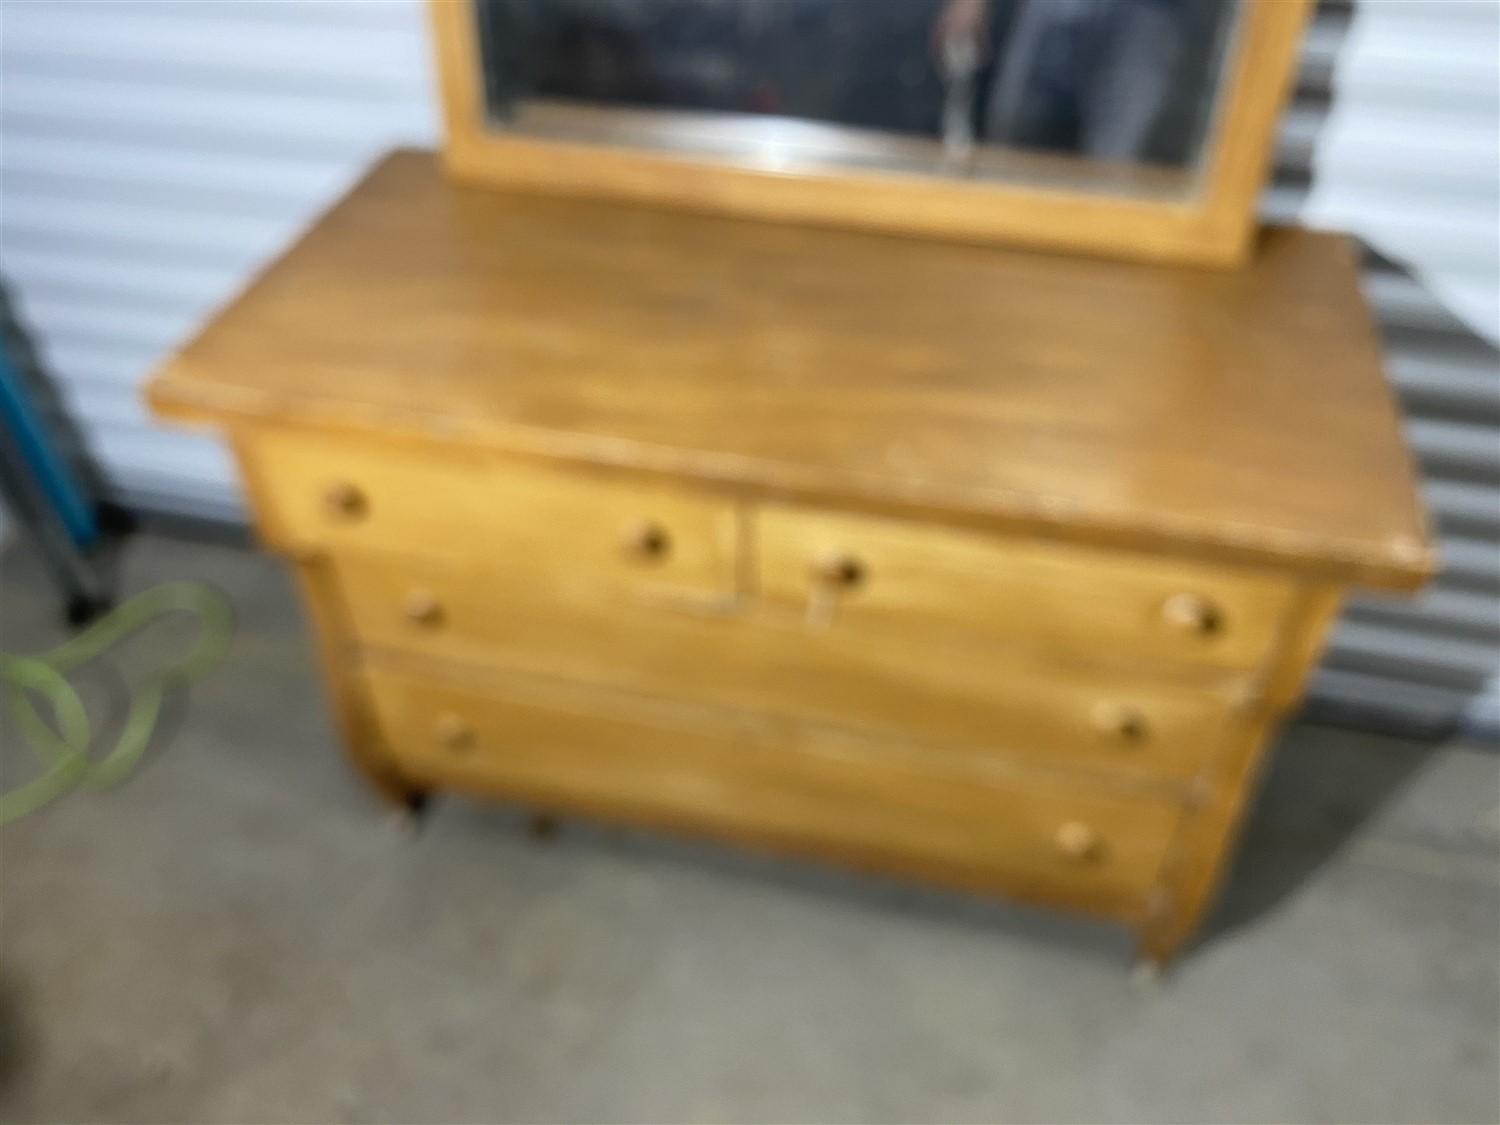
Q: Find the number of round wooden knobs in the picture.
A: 8